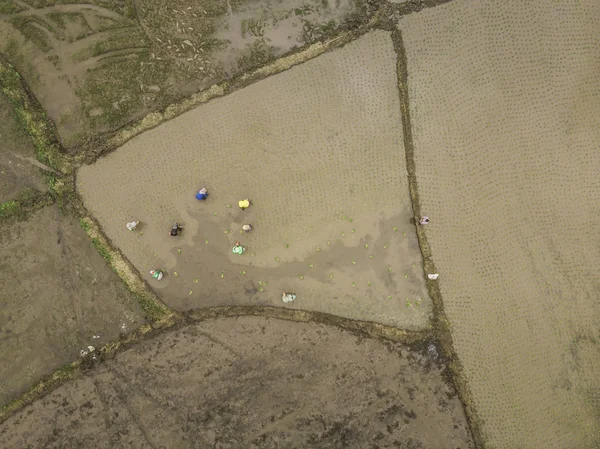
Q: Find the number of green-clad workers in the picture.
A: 2